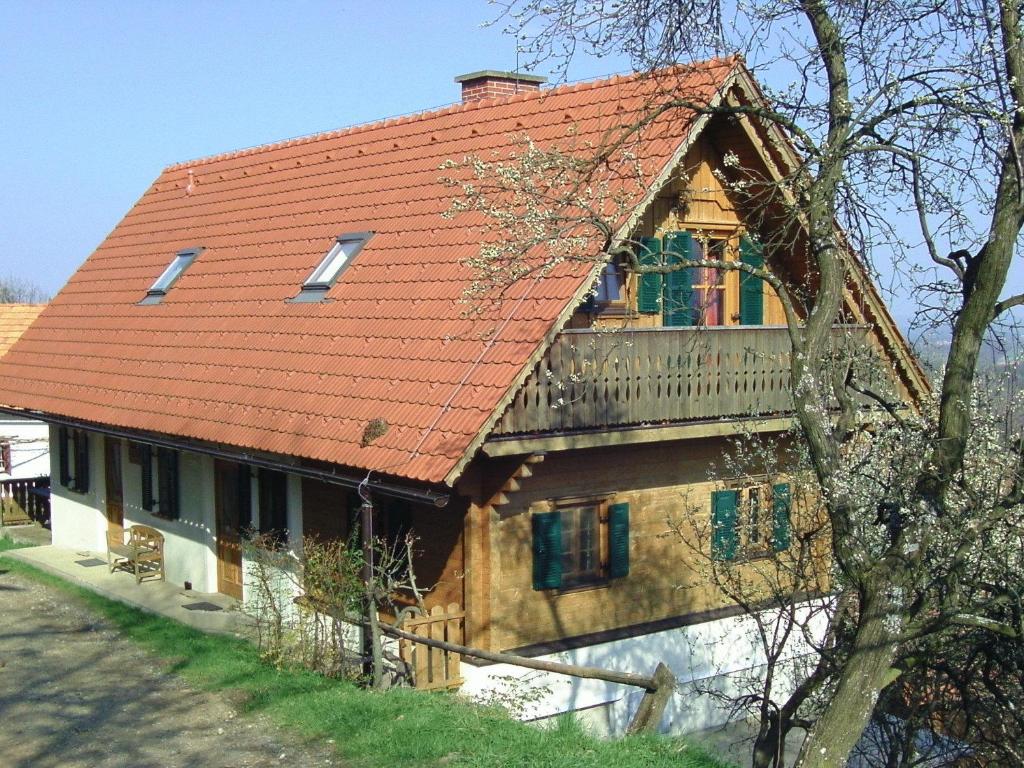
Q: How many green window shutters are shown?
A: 7